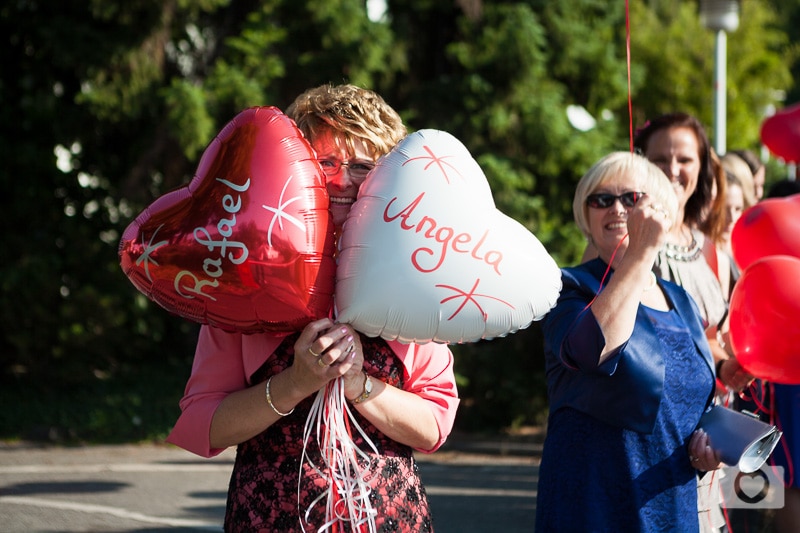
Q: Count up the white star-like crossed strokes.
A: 2